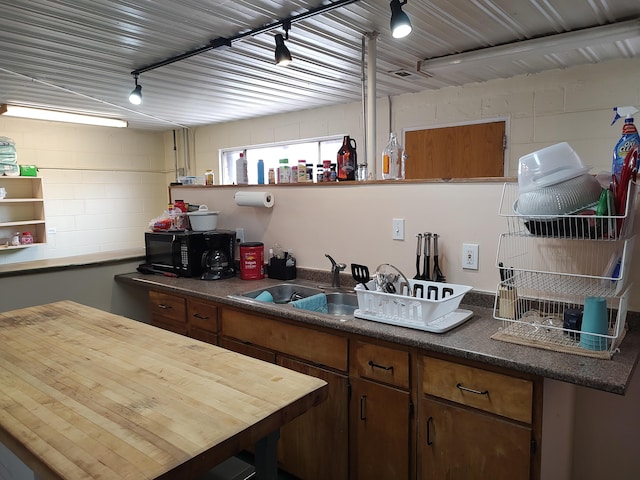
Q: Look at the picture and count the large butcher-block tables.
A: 1